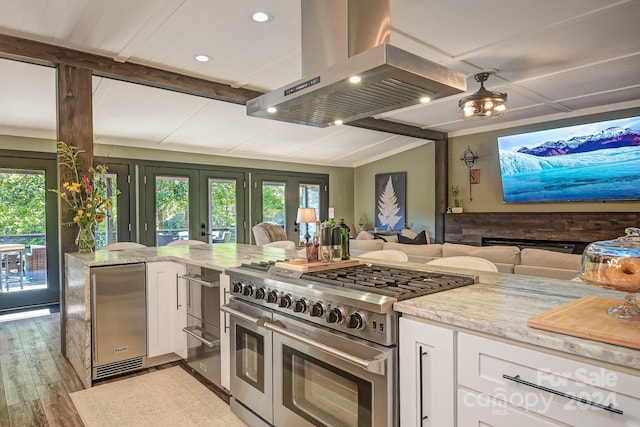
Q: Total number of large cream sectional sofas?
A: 1